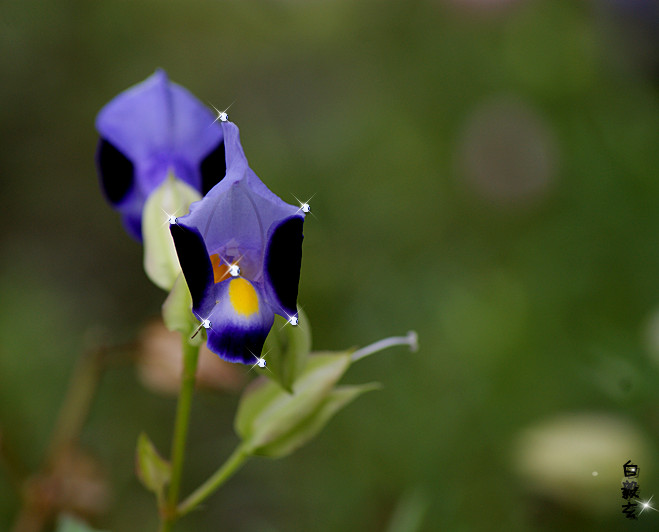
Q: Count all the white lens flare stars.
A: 8